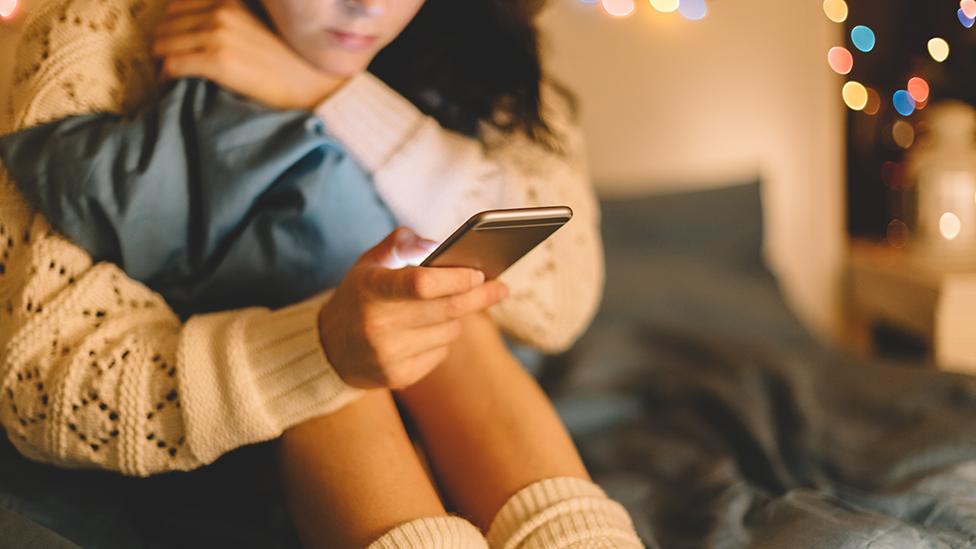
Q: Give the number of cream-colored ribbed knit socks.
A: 2